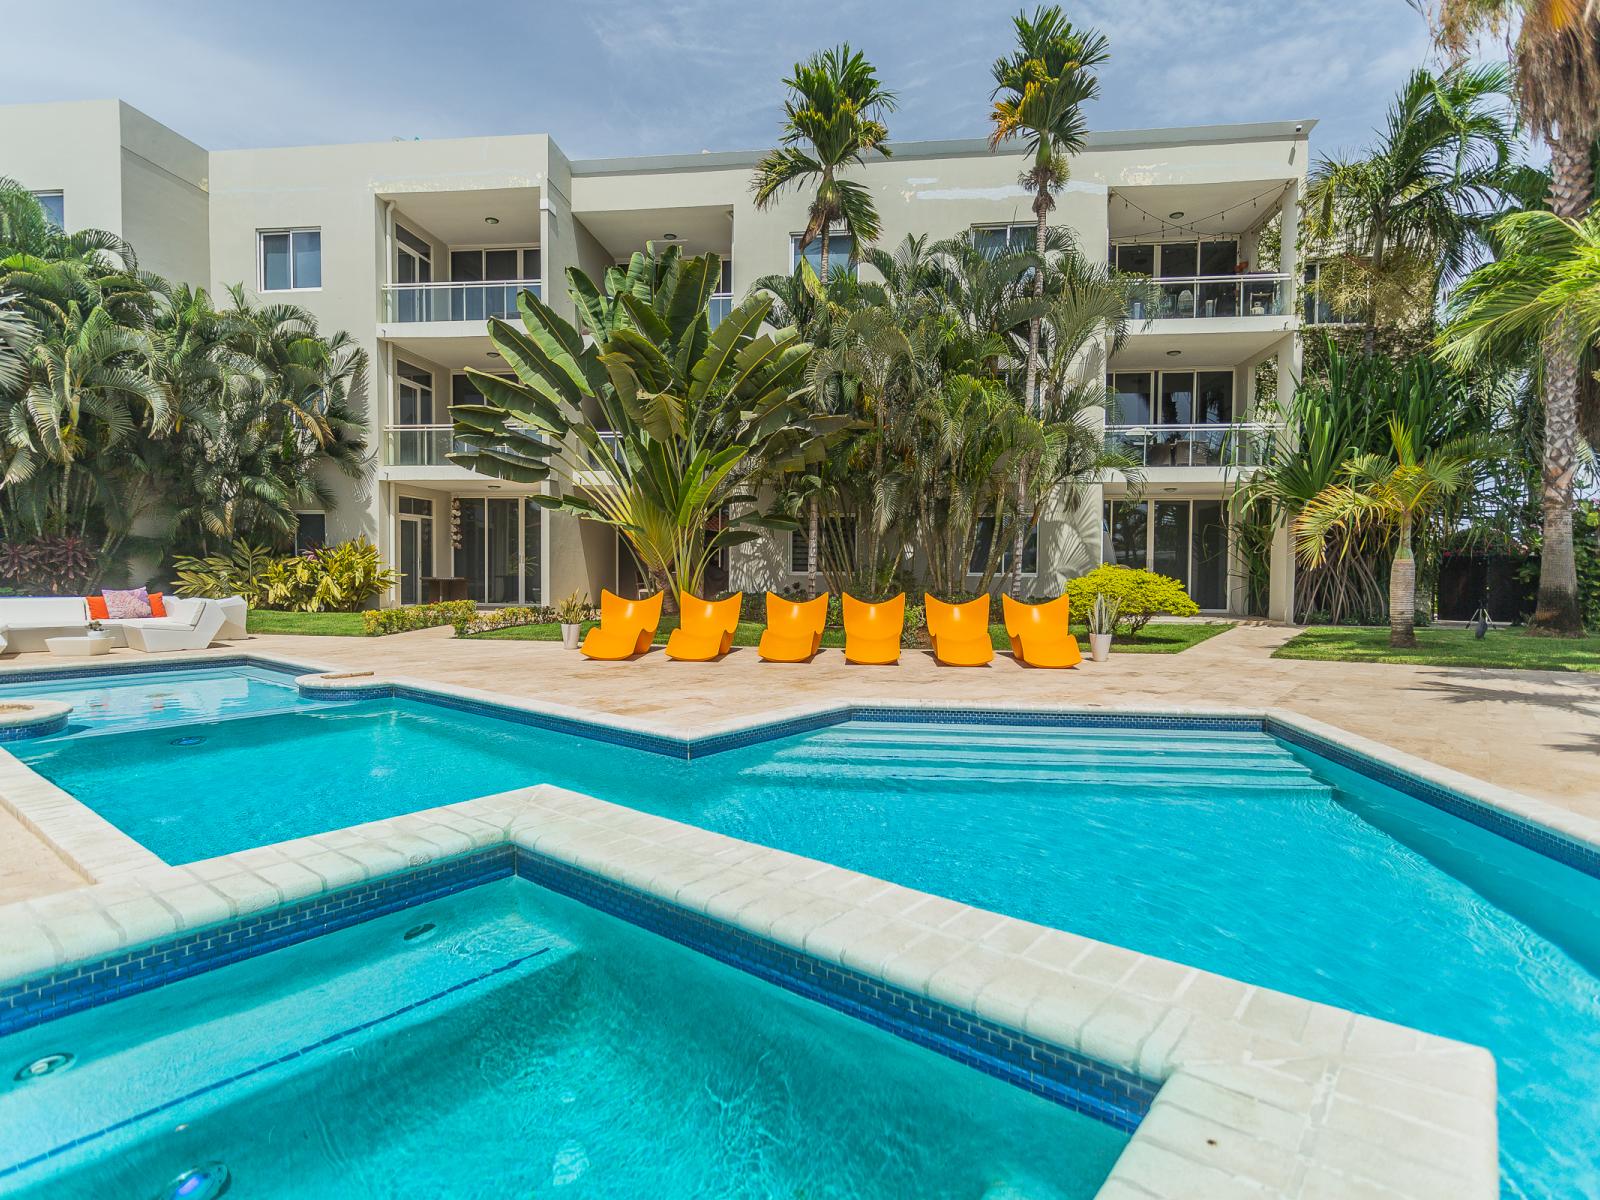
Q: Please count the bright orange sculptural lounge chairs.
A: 6